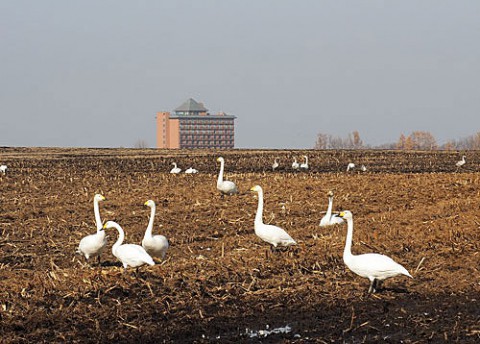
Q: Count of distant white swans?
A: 9